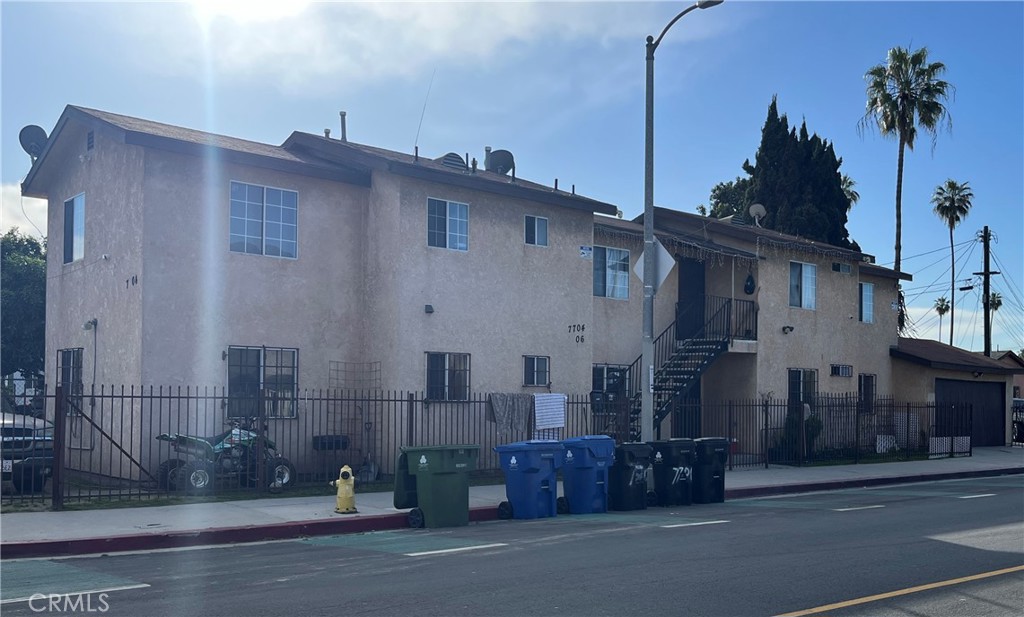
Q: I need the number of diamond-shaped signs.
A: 1